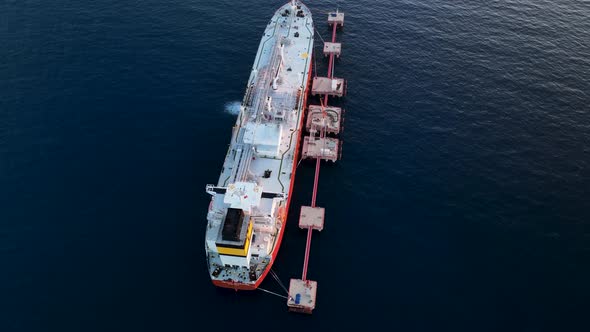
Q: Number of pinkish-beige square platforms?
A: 7